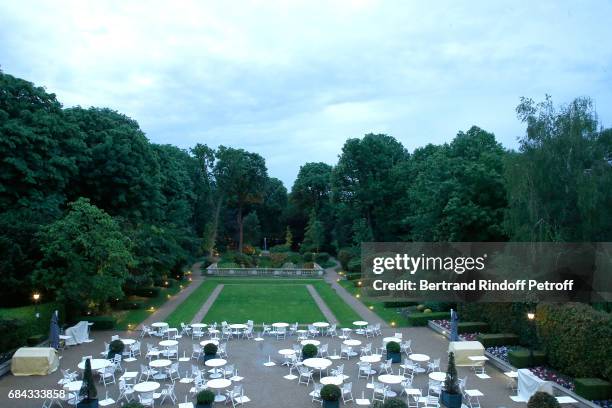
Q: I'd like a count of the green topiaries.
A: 11